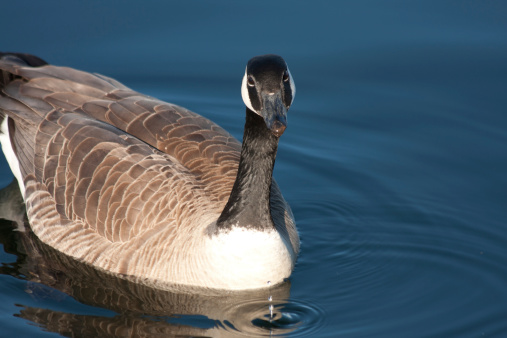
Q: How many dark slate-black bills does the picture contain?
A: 1